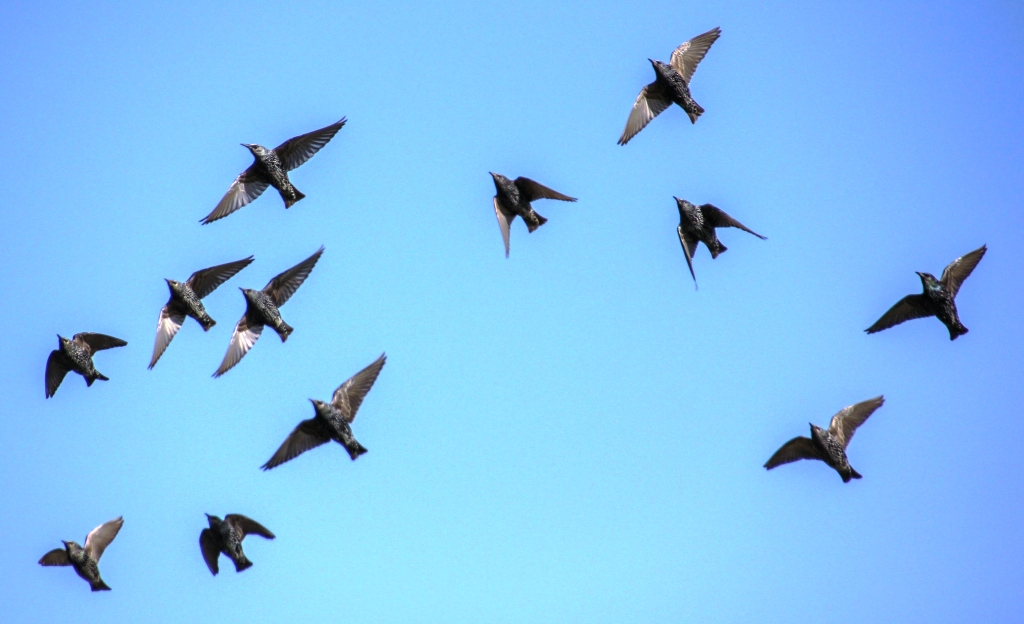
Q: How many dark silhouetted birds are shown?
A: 12